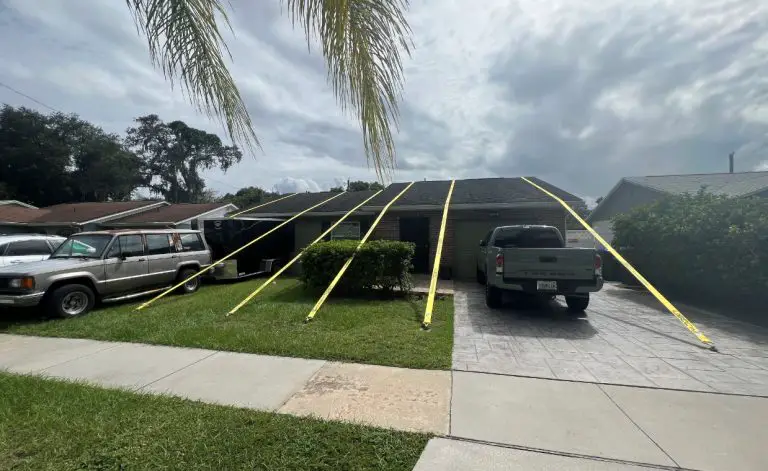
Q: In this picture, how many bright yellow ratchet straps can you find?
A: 6